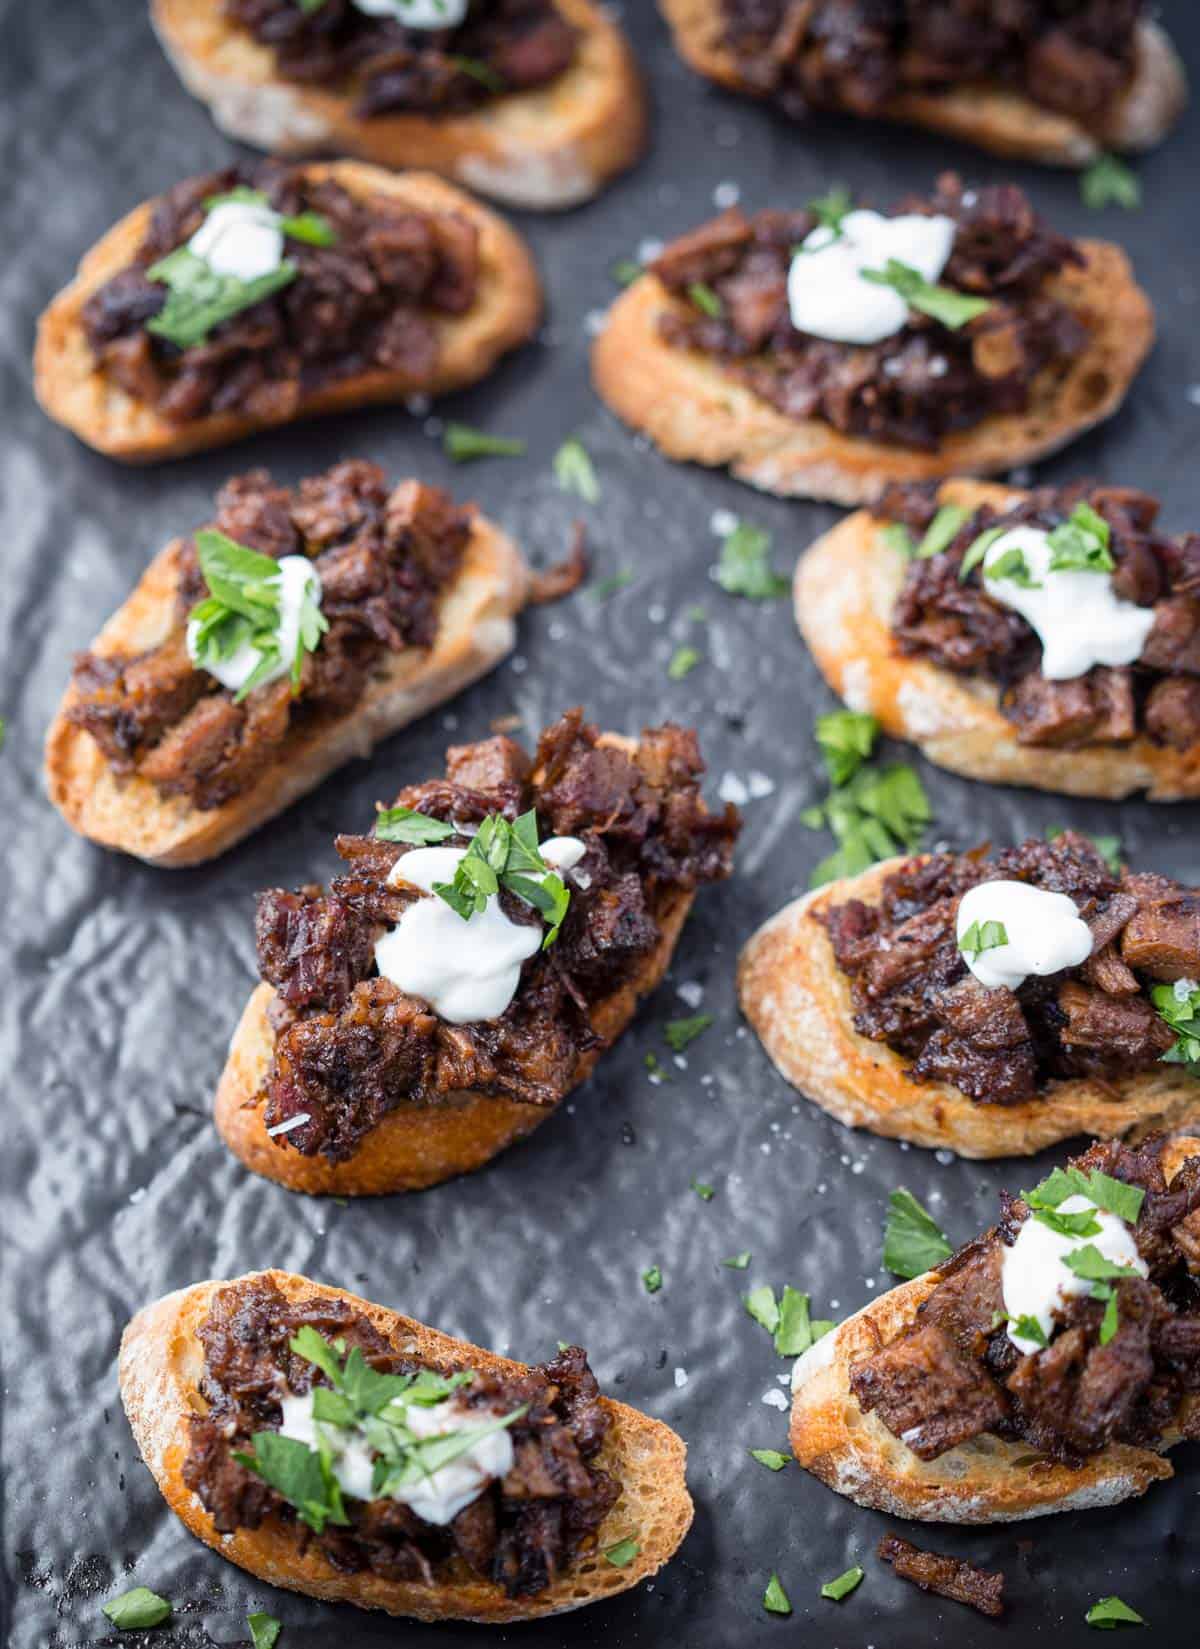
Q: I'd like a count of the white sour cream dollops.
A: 9